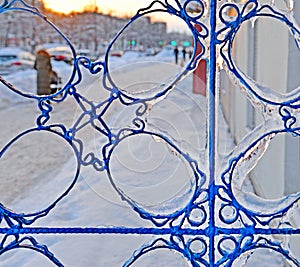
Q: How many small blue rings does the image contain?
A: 6